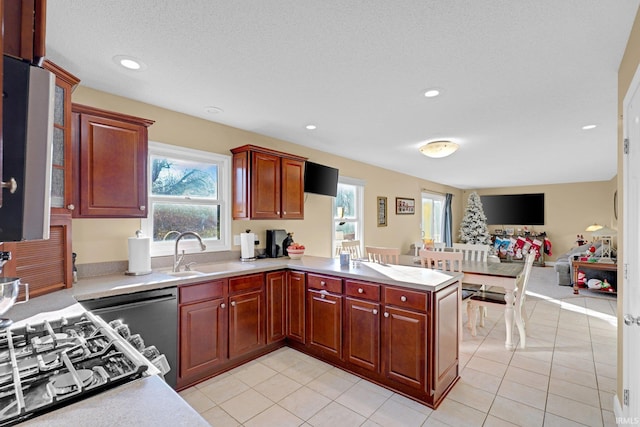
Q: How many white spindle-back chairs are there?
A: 6